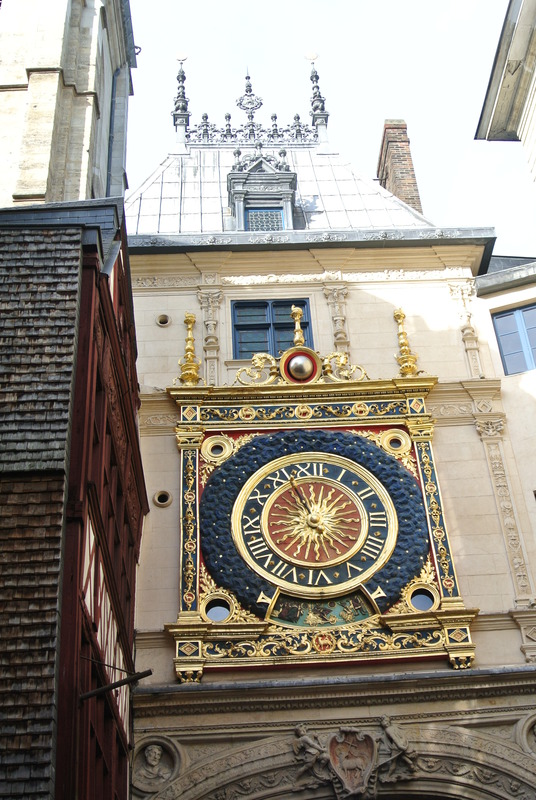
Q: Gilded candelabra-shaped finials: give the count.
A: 3